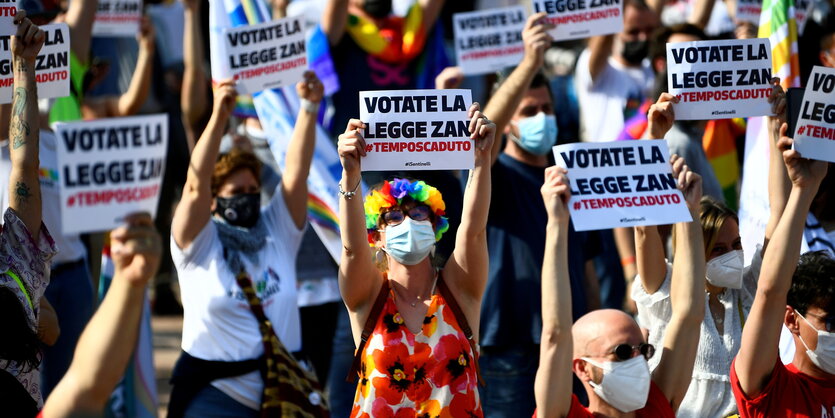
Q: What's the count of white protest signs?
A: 12